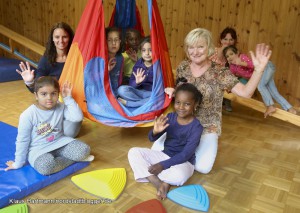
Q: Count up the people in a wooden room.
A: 9